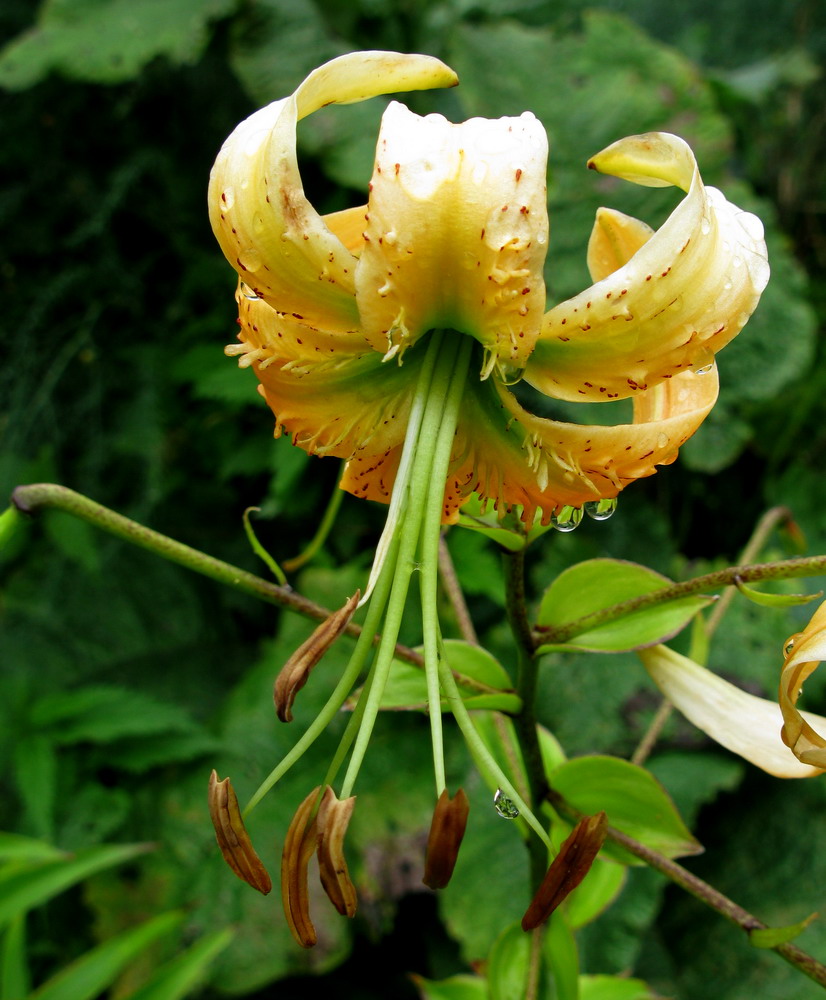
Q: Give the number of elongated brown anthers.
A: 6